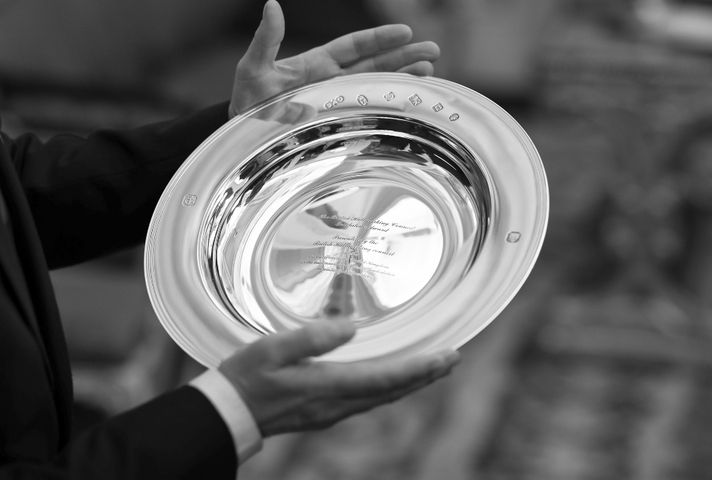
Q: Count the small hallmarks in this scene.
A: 8